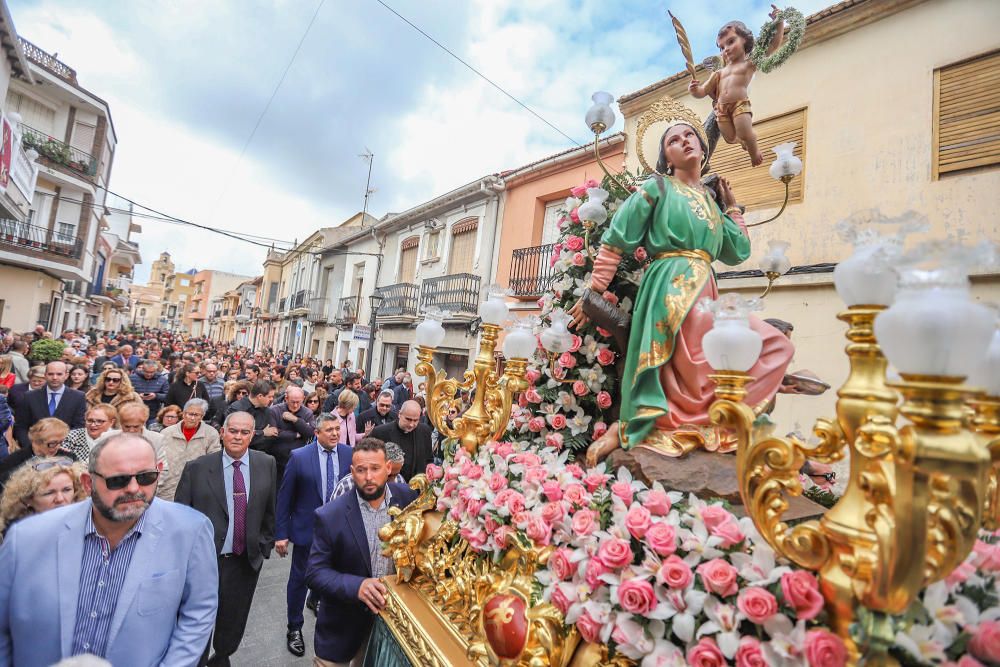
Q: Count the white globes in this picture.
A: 12